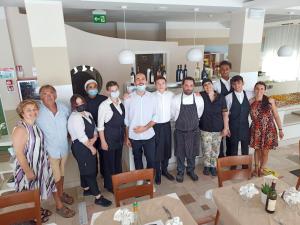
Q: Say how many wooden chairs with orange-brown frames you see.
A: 3